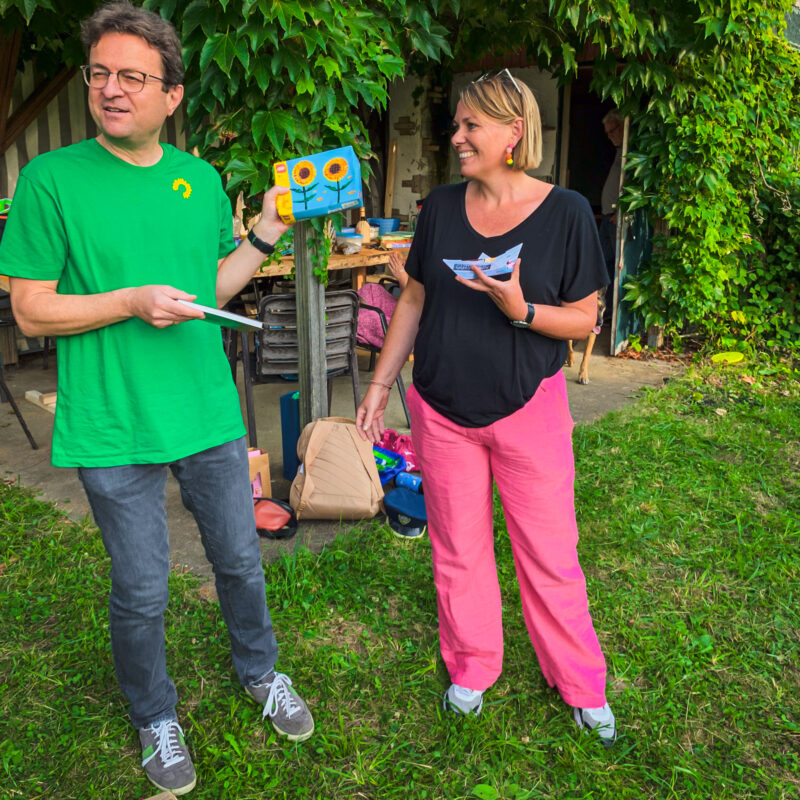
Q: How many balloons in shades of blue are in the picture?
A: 0